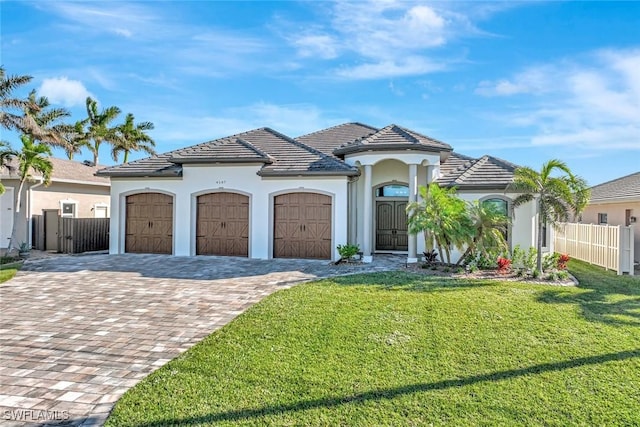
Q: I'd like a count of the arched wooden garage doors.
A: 3